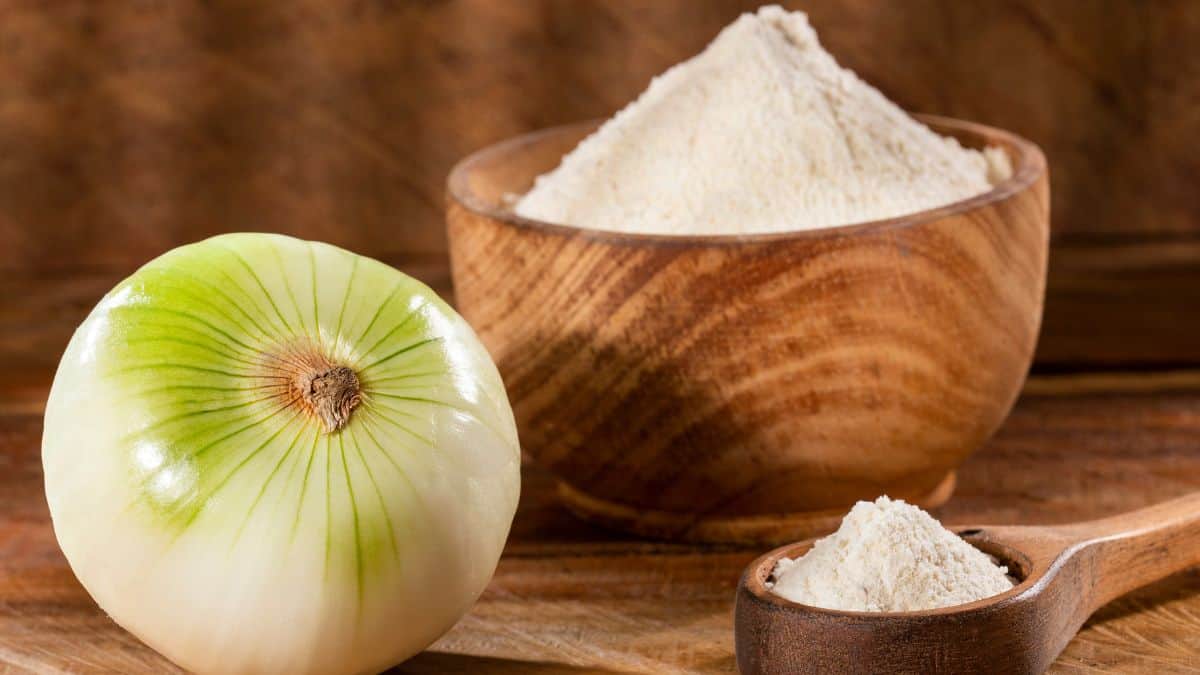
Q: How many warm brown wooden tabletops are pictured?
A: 1